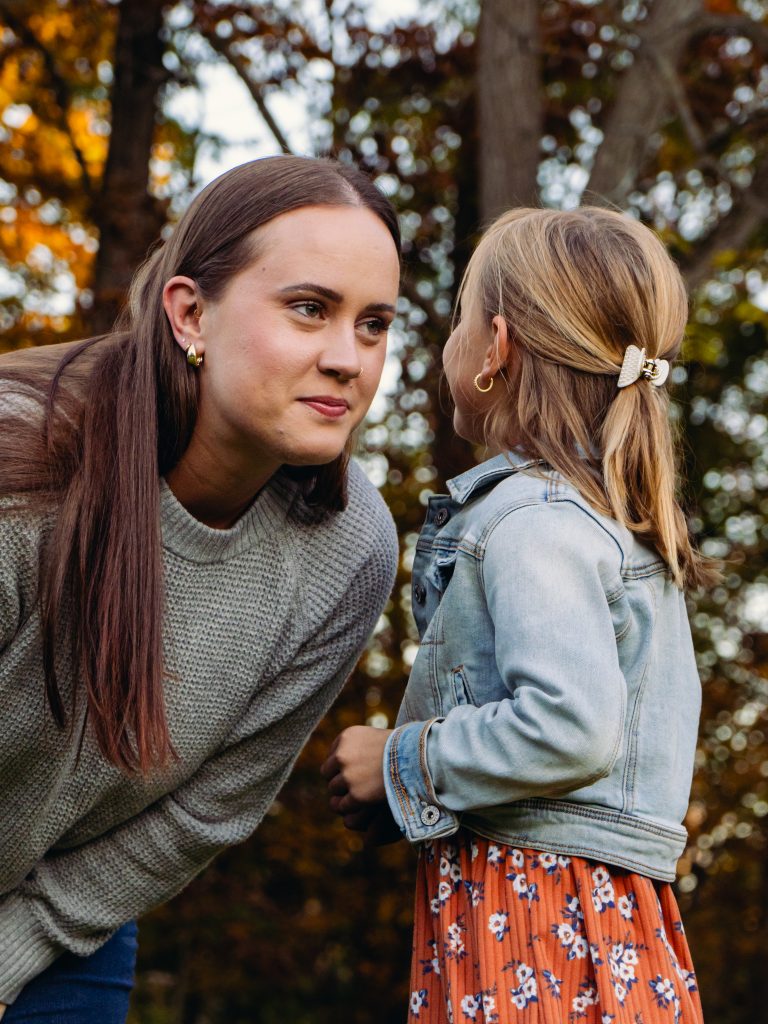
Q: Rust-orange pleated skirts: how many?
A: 1